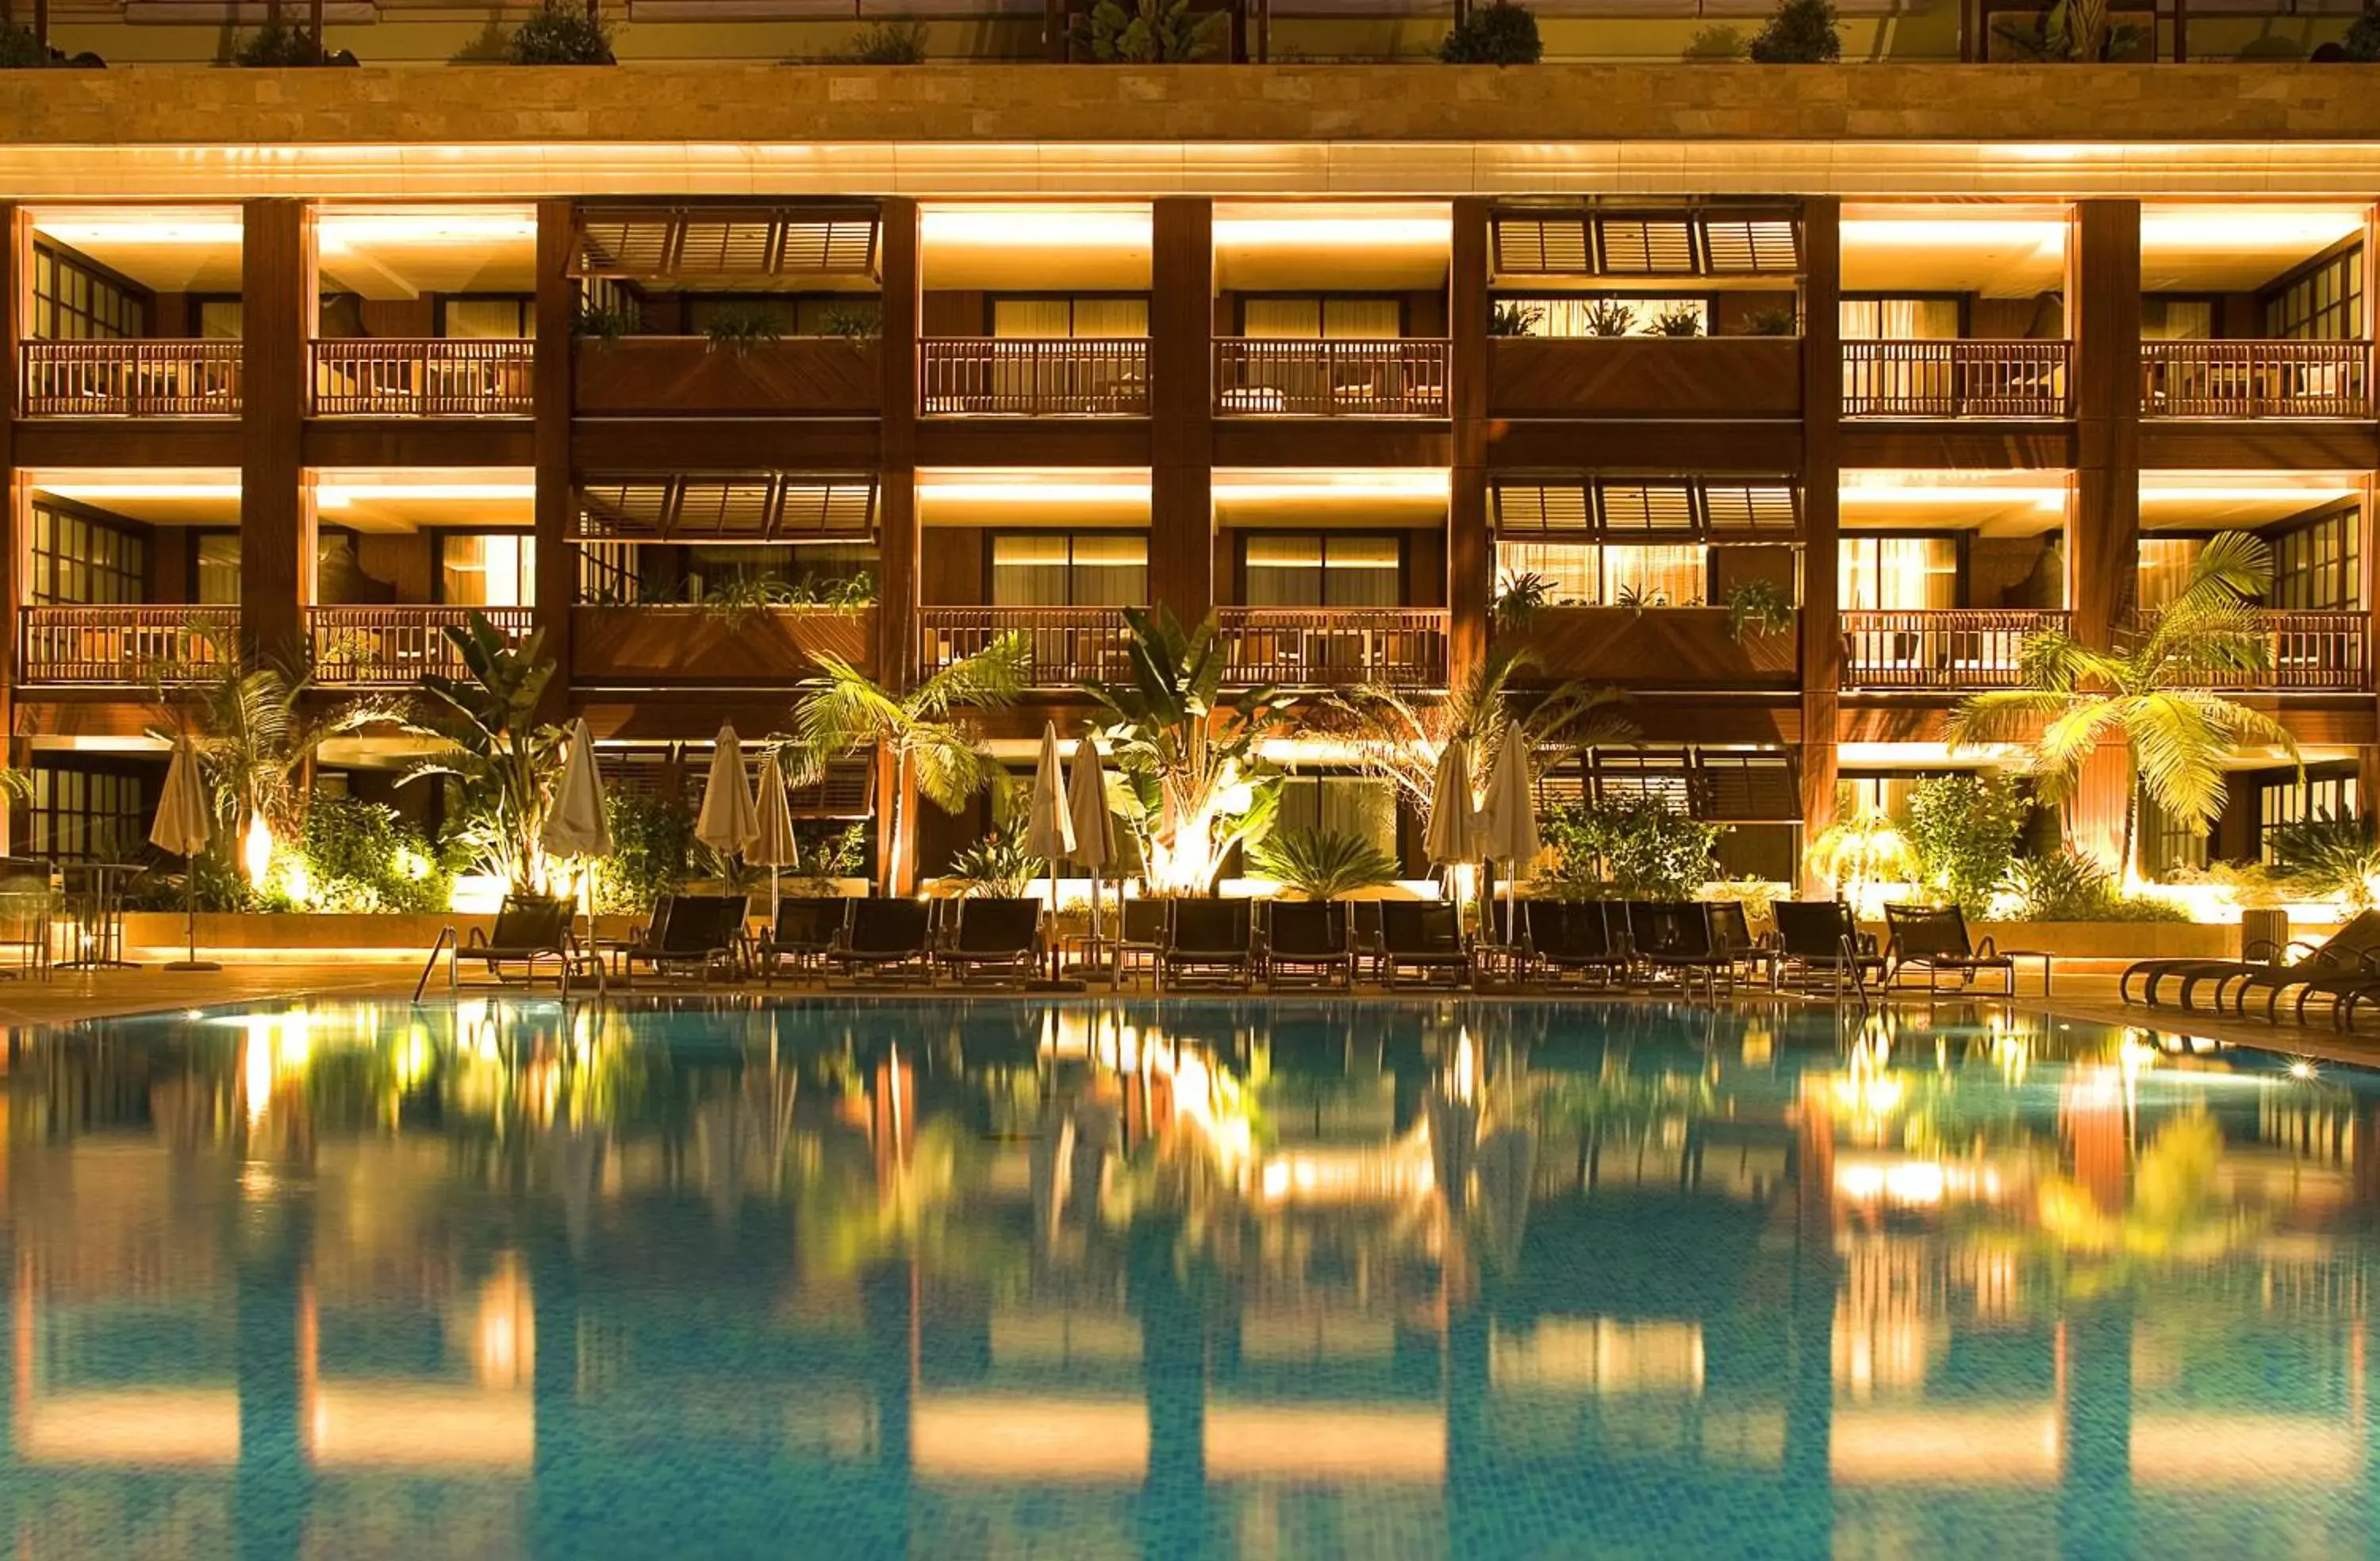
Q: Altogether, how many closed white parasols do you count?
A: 8